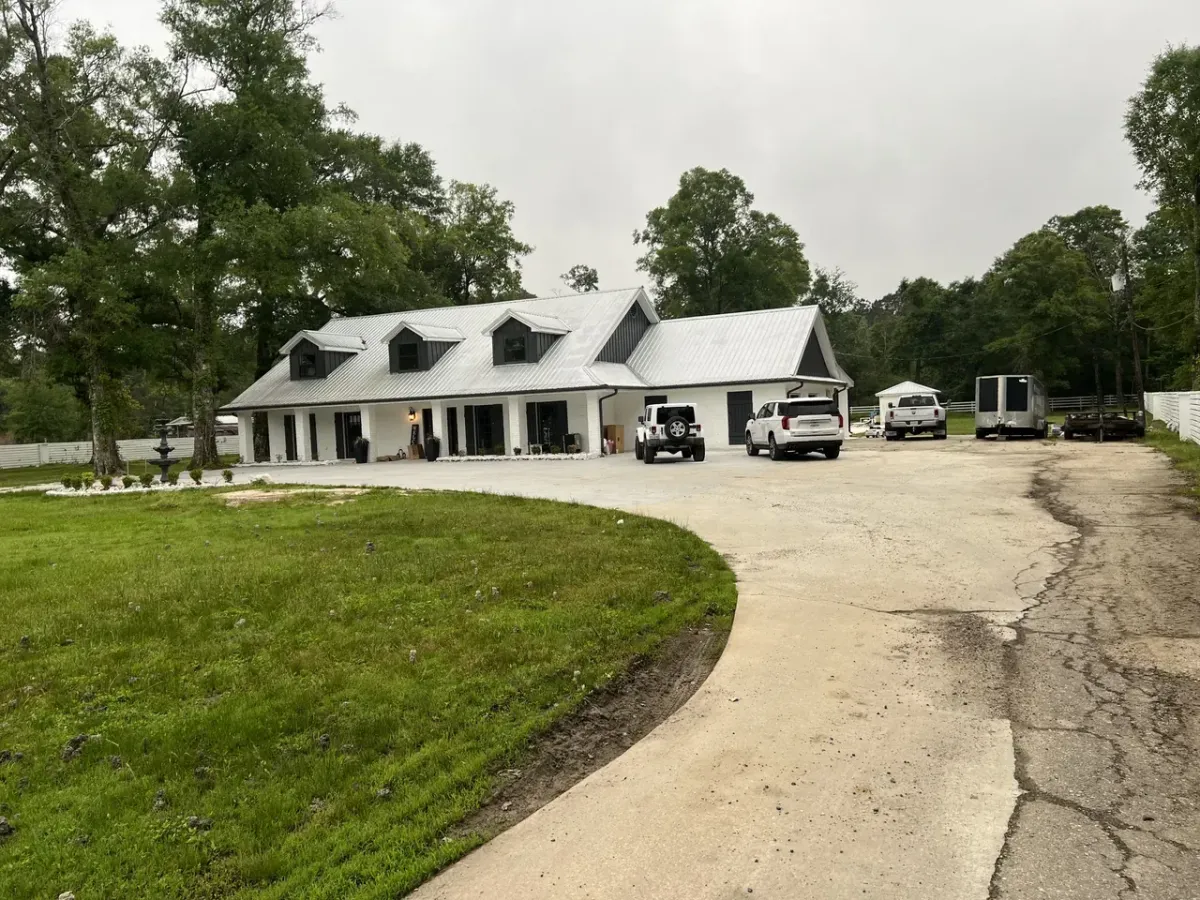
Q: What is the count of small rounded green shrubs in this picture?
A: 9